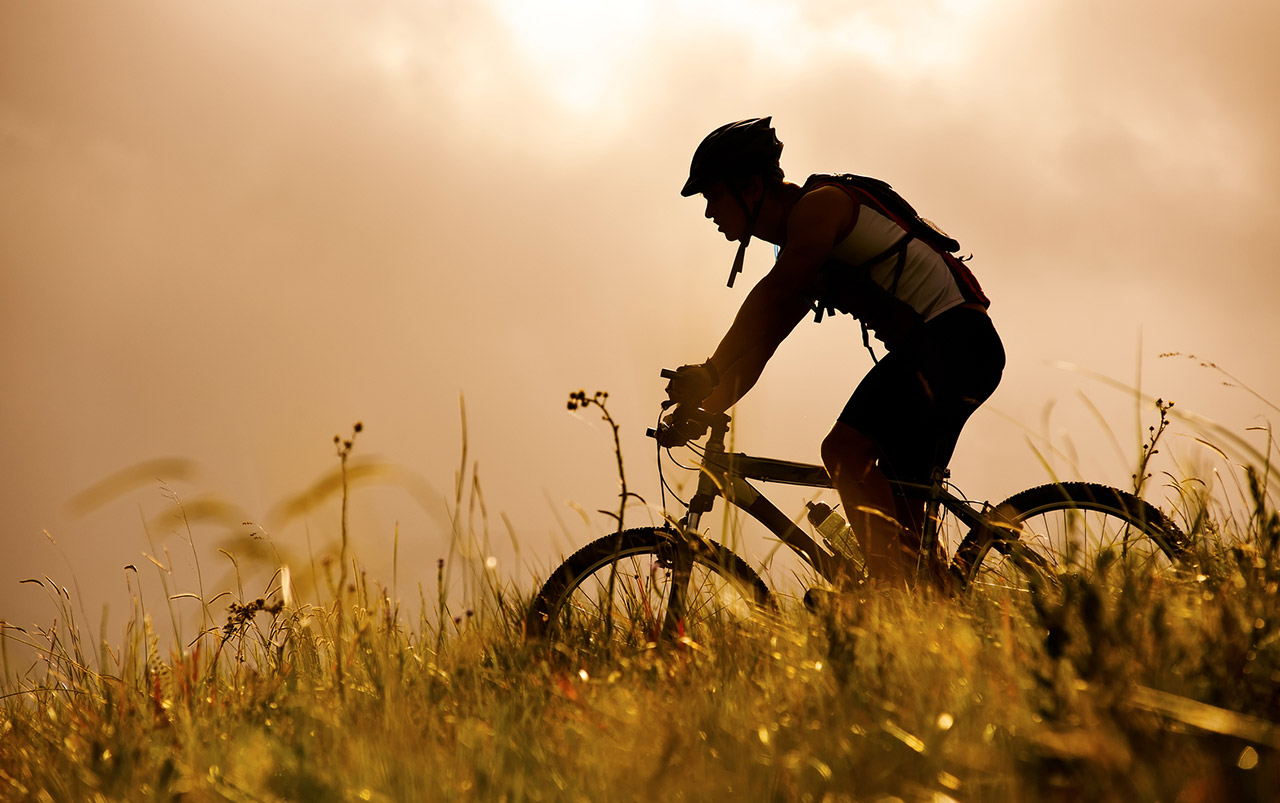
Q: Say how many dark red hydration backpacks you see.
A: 1